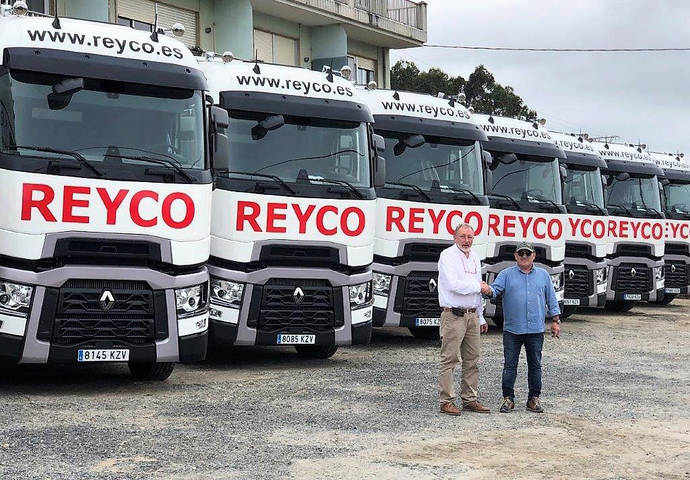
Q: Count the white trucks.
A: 7